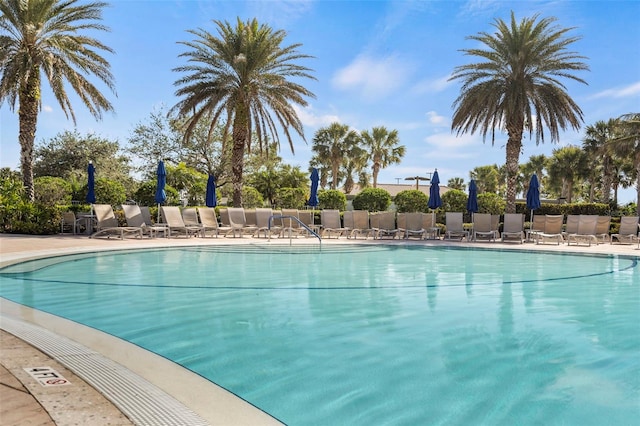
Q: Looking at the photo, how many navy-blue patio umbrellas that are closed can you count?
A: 7